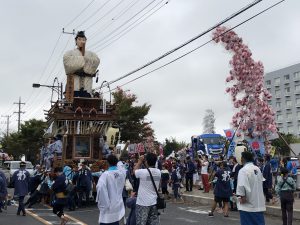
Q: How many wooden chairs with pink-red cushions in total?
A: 0